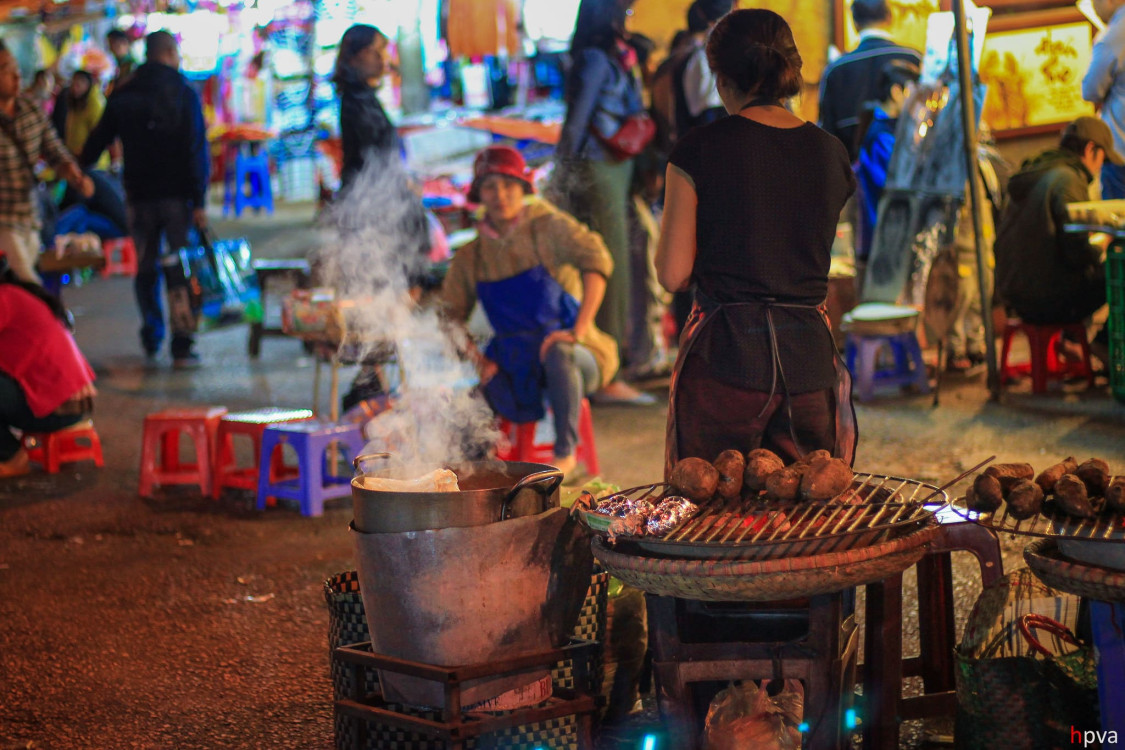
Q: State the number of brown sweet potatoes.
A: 14